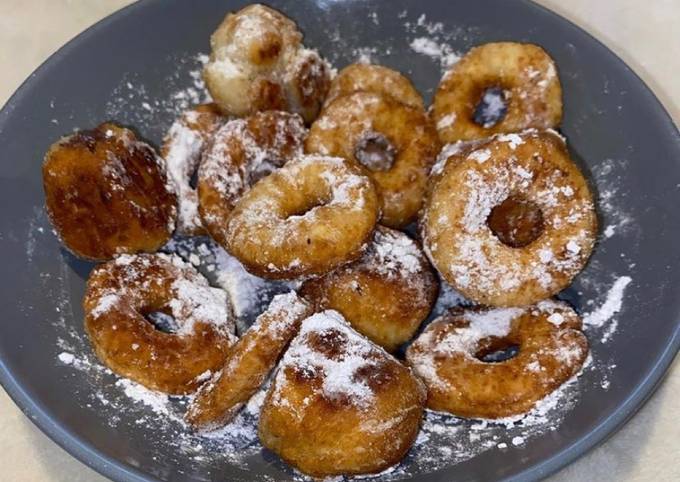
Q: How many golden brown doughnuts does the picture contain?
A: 14